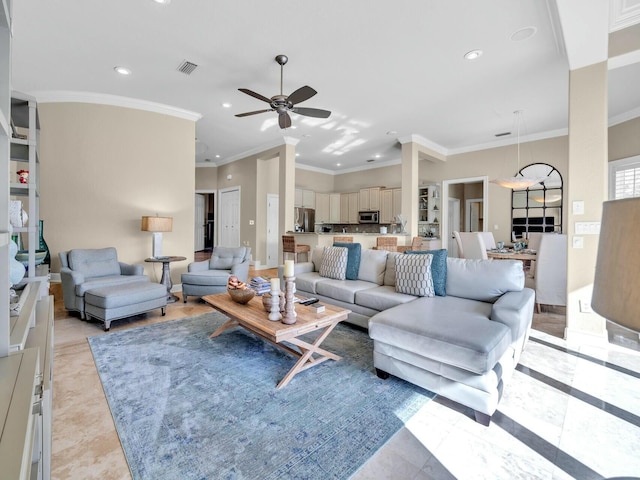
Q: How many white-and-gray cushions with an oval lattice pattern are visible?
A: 2